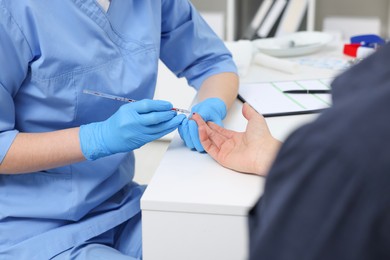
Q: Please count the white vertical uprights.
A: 2